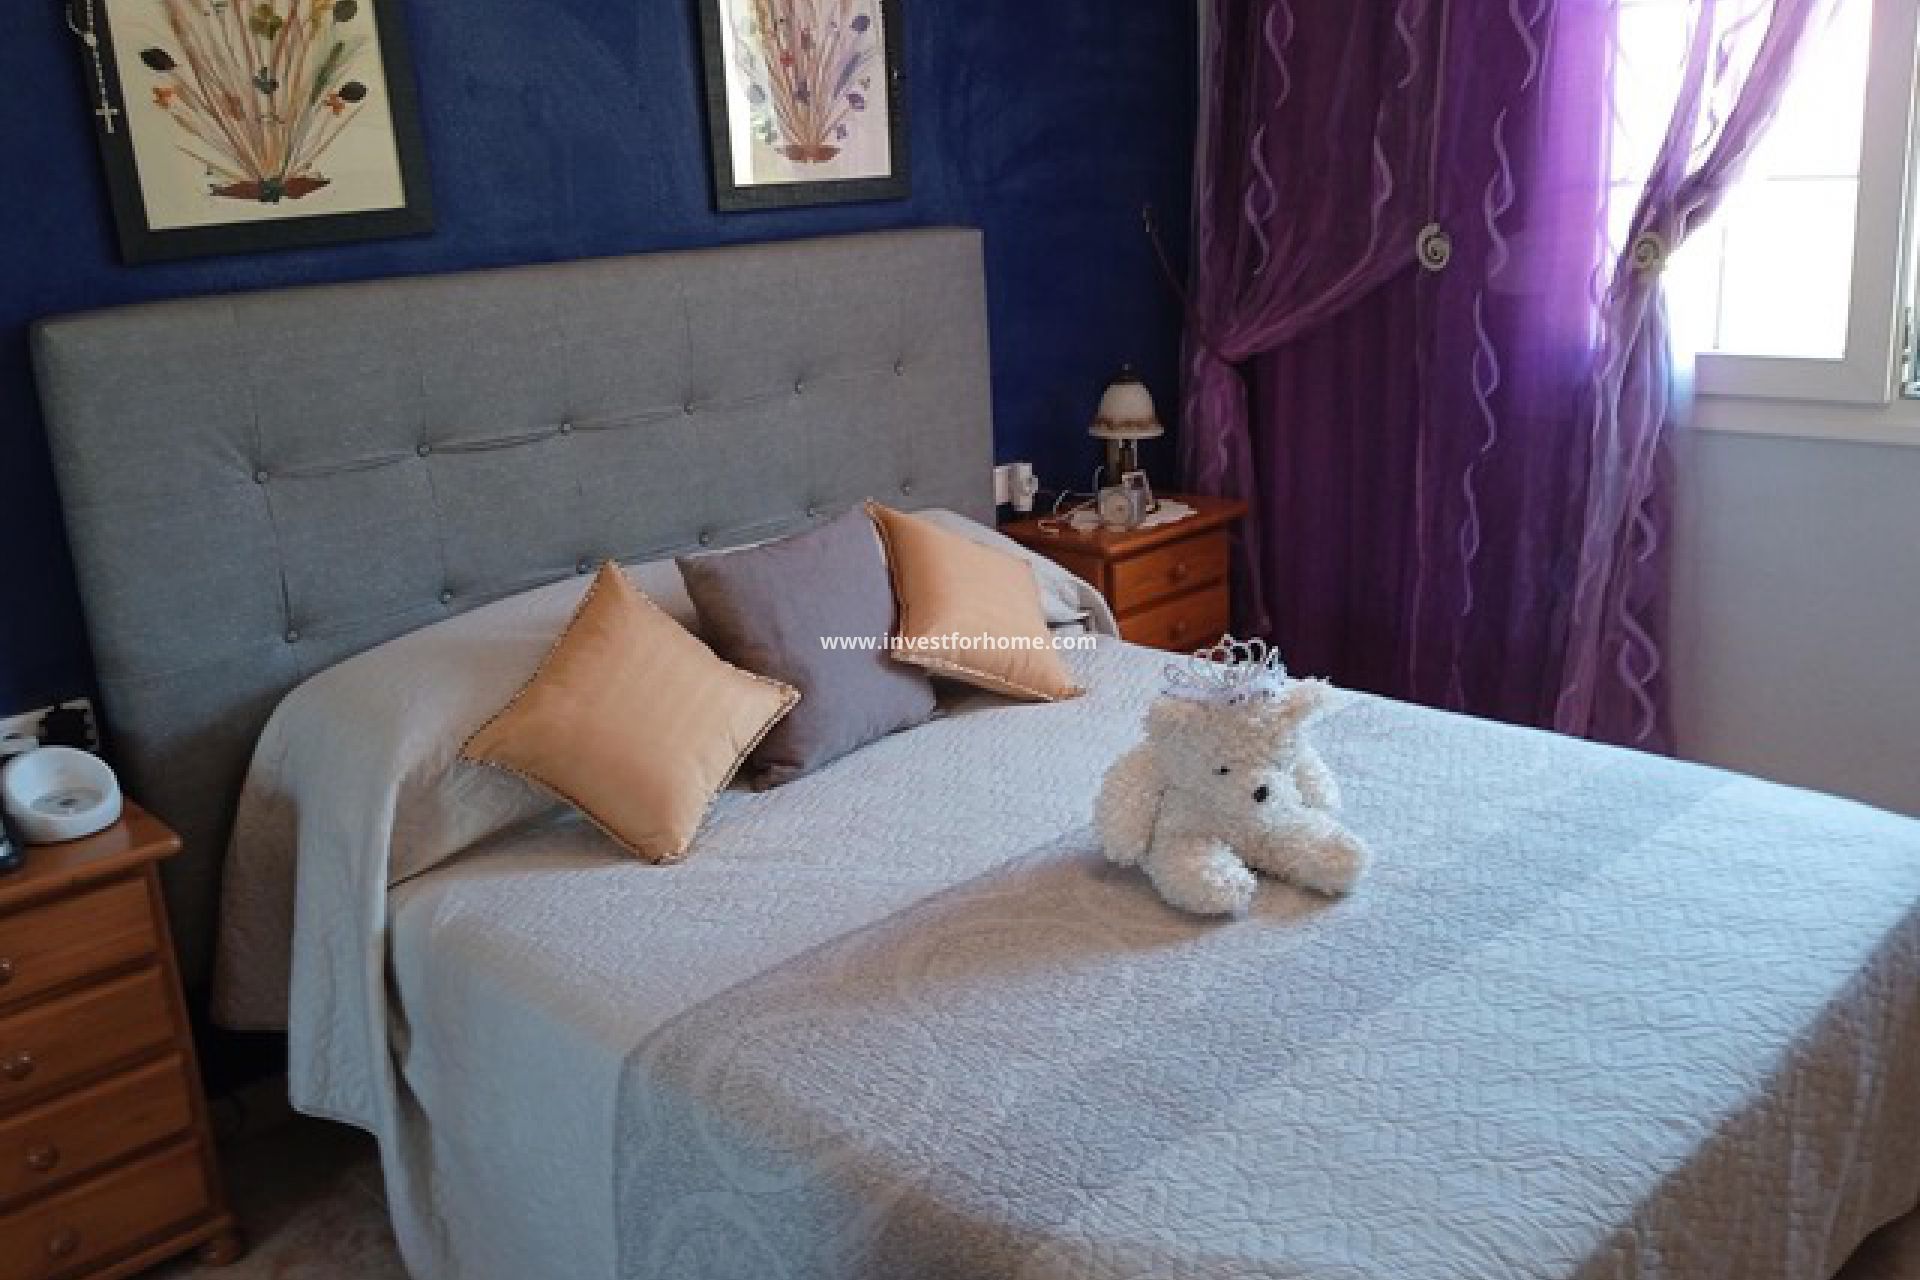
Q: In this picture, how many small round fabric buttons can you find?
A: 12